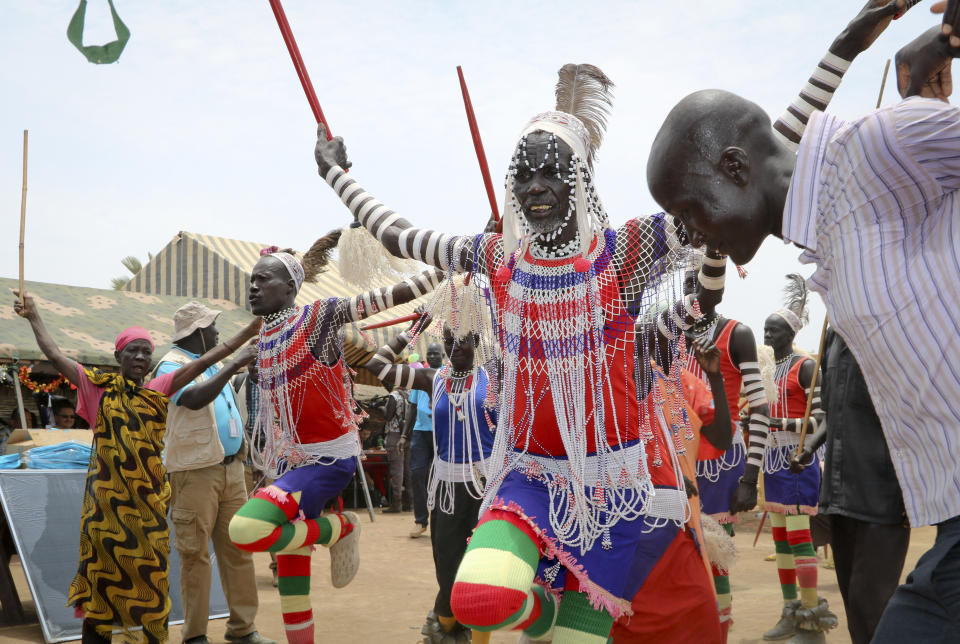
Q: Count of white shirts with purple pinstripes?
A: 1